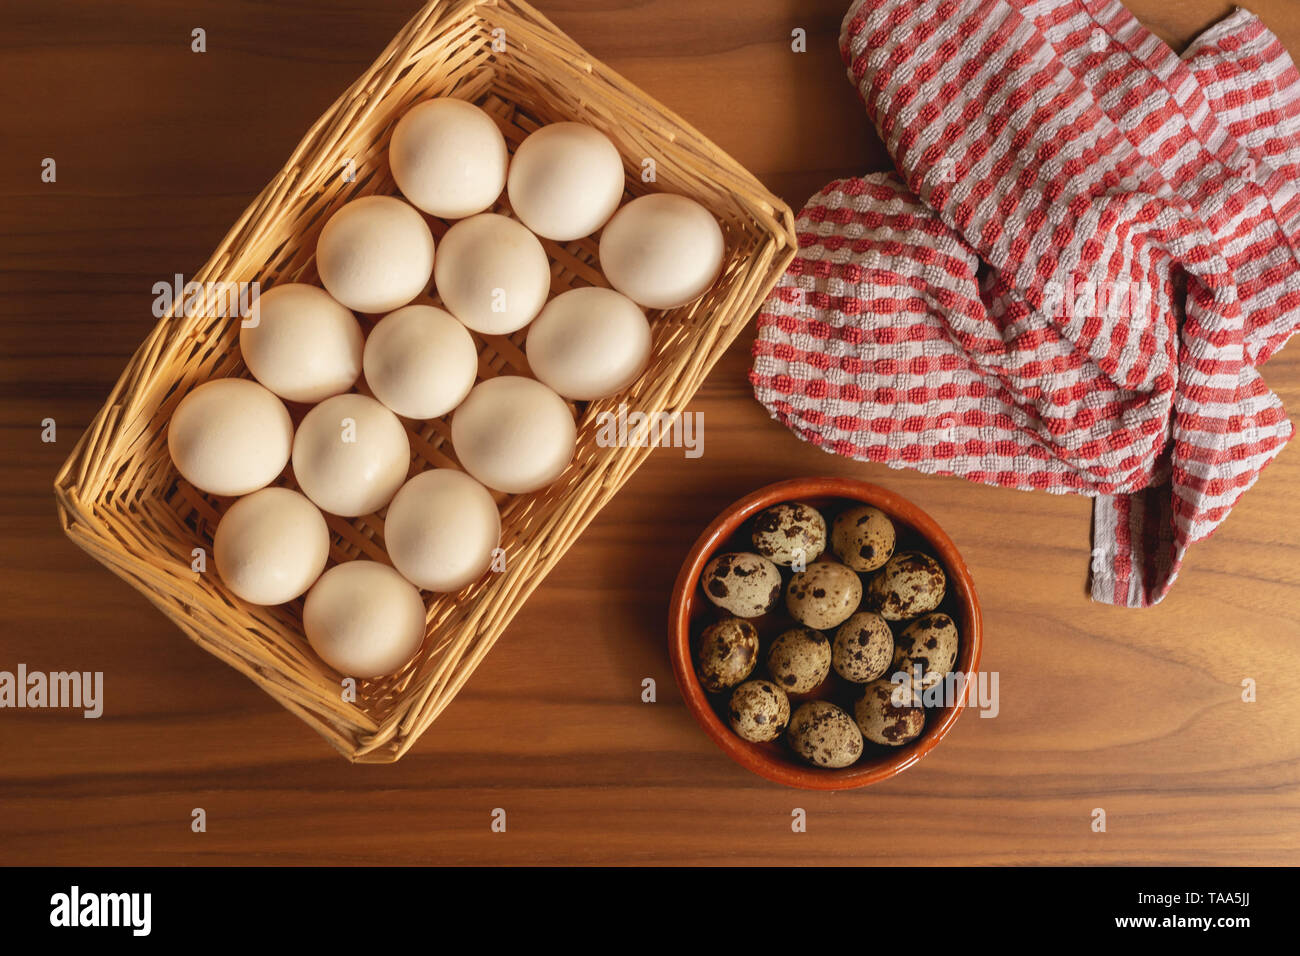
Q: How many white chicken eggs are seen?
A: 14